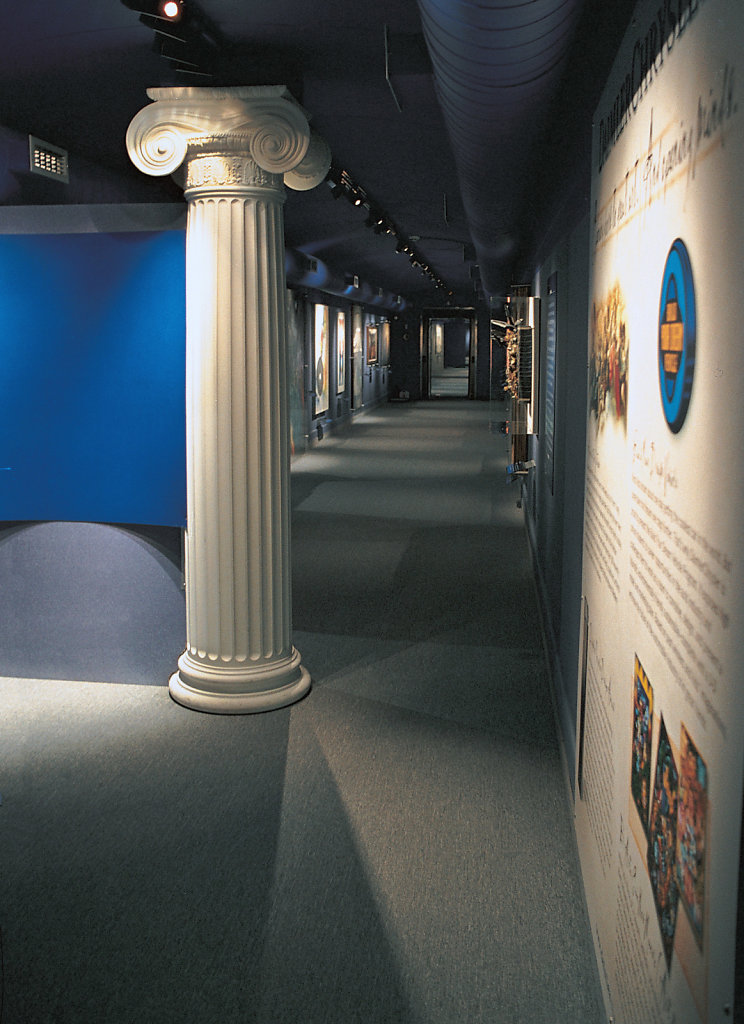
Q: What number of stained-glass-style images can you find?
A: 3